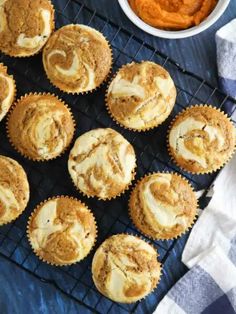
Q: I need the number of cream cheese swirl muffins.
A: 11